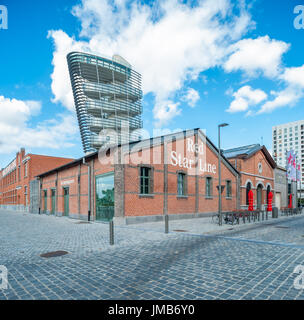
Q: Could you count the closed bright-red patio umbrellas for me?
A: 3